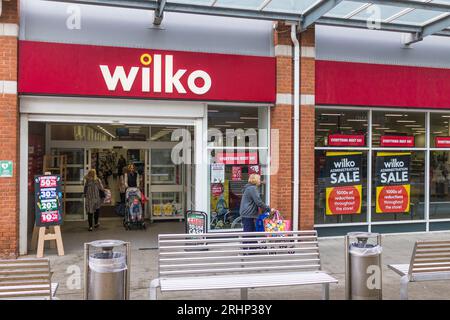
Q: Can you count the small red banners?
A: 4